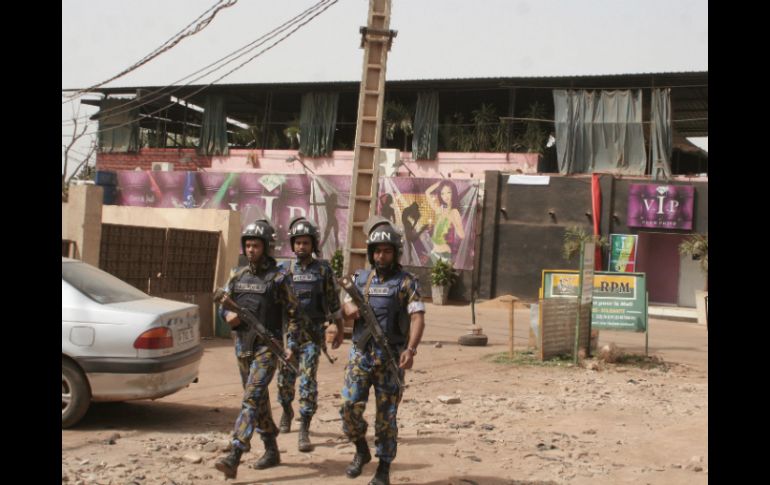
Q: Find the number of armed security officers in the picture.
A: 3